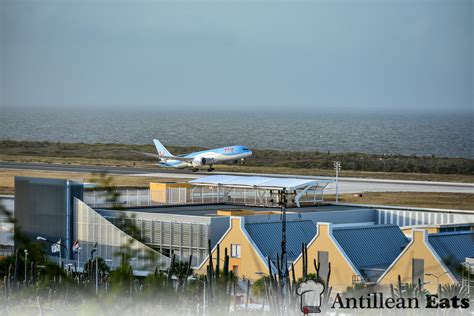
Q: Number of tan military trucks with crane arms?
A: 0